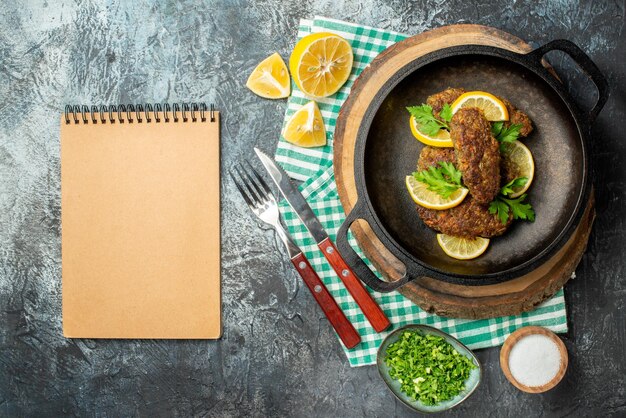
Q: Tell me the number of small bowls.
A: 2